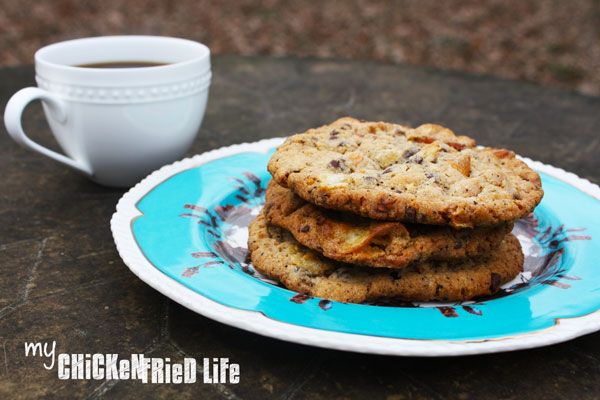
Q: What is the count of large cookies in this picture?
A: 3